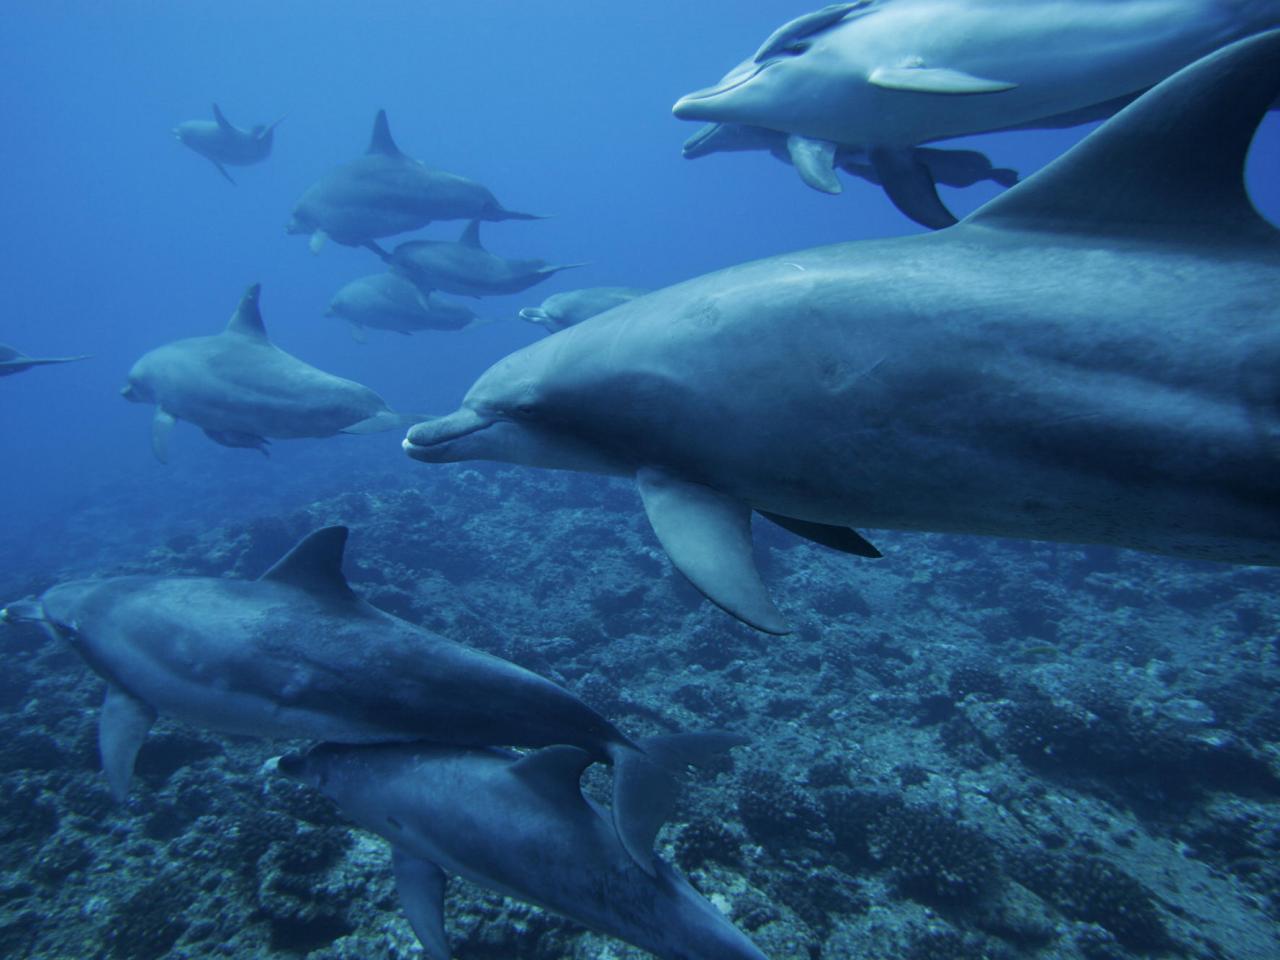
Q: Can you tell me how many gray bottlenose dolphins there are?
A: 12